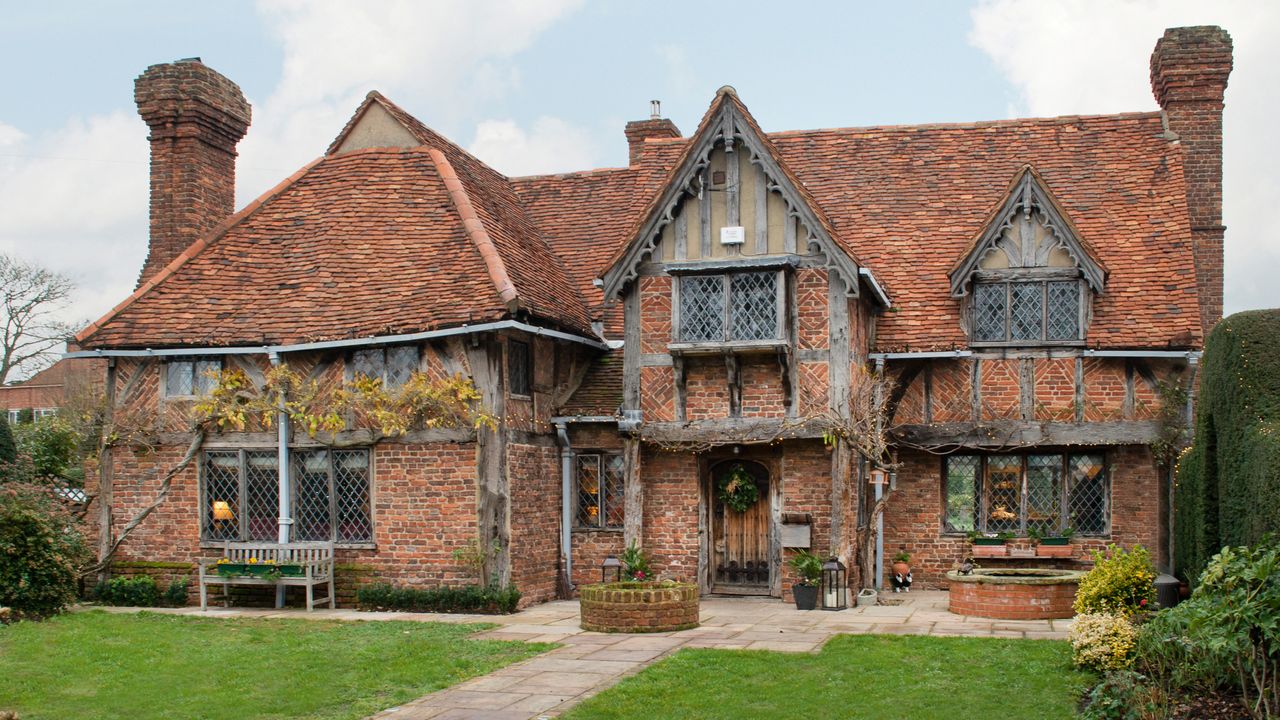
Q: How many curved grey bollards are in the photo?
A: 0